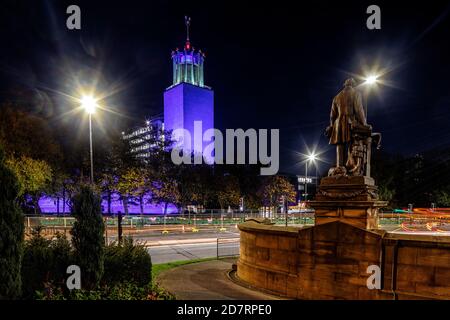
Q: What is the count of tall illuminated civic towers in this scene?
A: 1